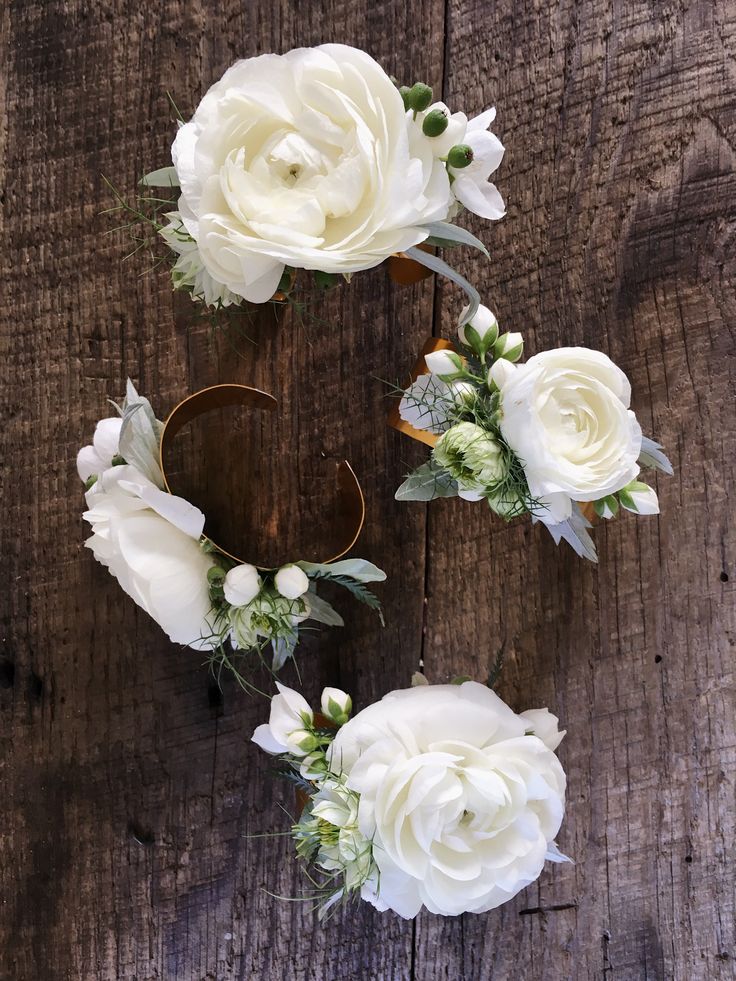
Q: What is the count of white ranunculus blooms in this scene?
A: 4